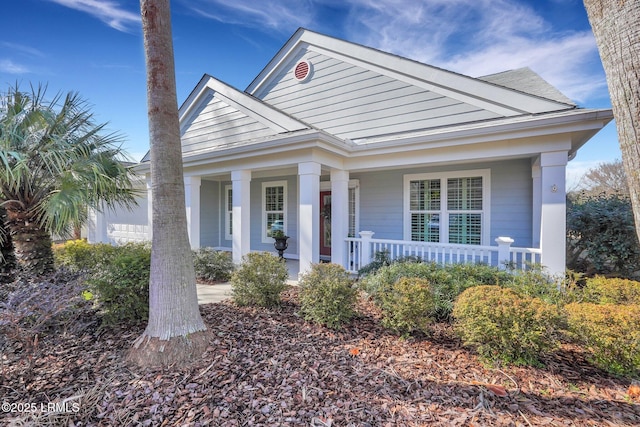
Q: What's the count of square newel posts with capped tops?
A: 2